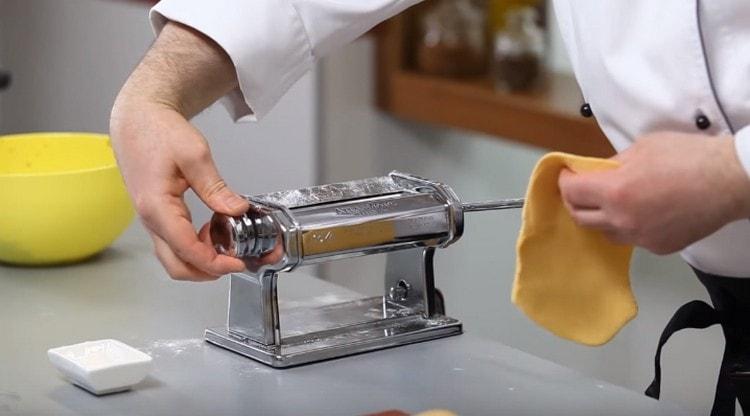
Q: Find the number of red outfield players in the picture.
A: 0